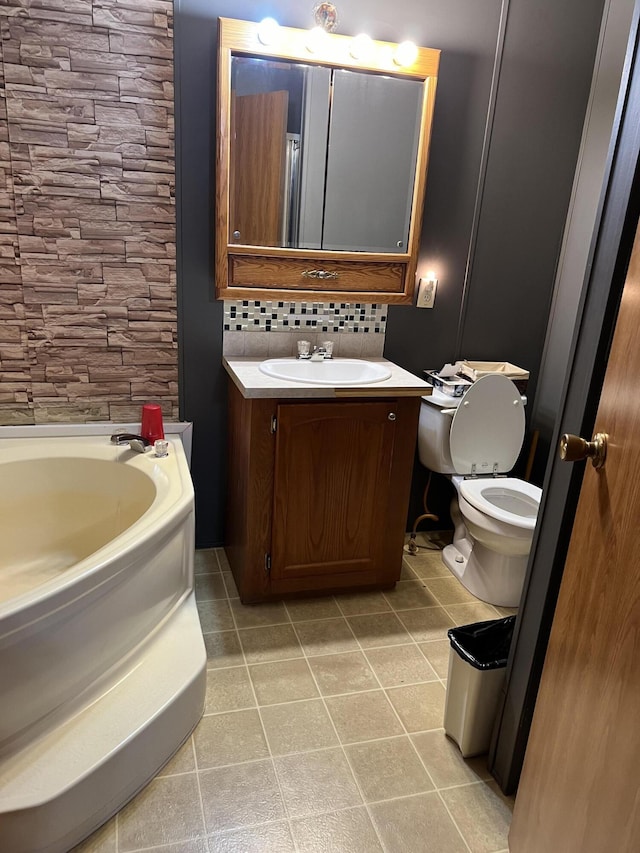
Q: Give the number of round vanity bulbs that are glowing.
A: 4